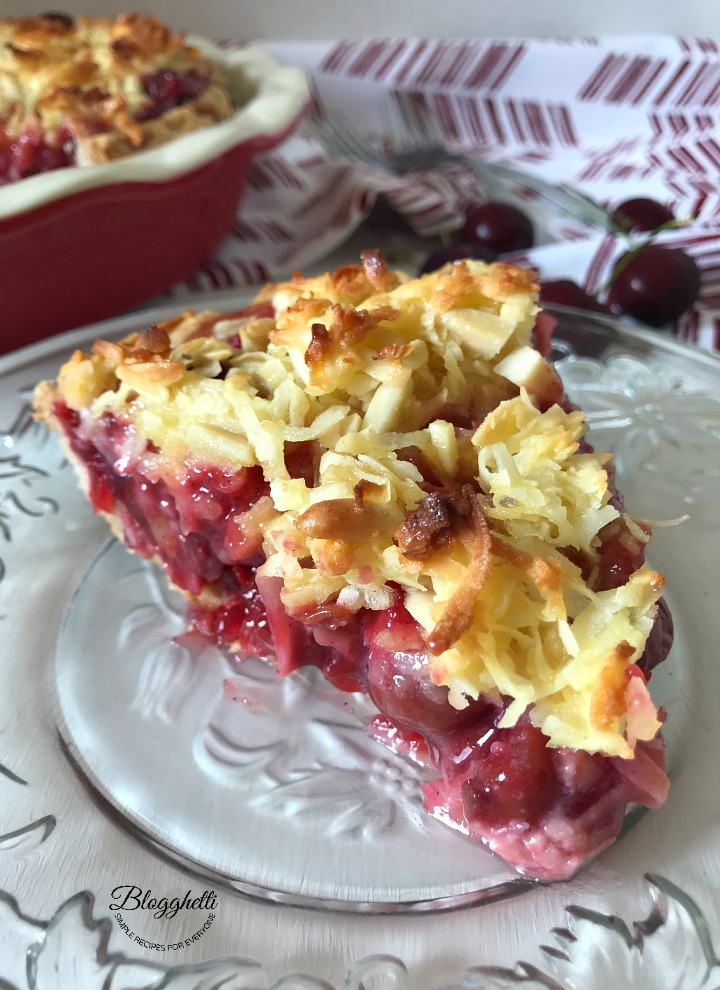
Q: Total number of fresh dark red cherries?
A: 5